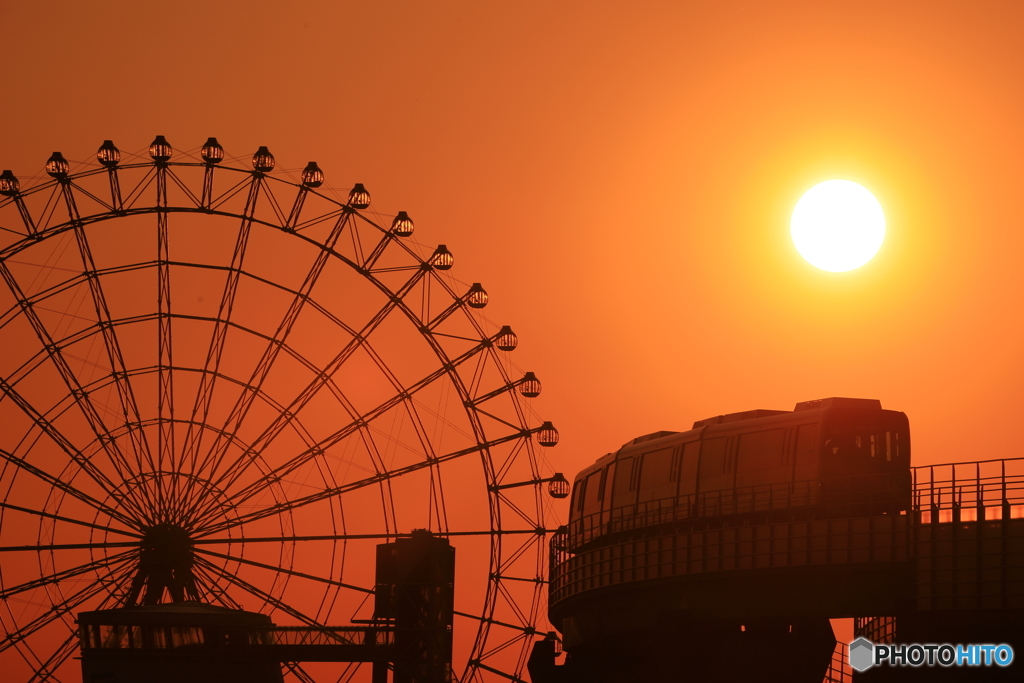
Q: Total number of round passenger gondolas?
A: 15